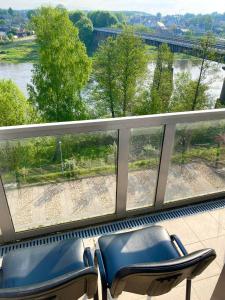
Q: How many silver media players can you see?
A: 0